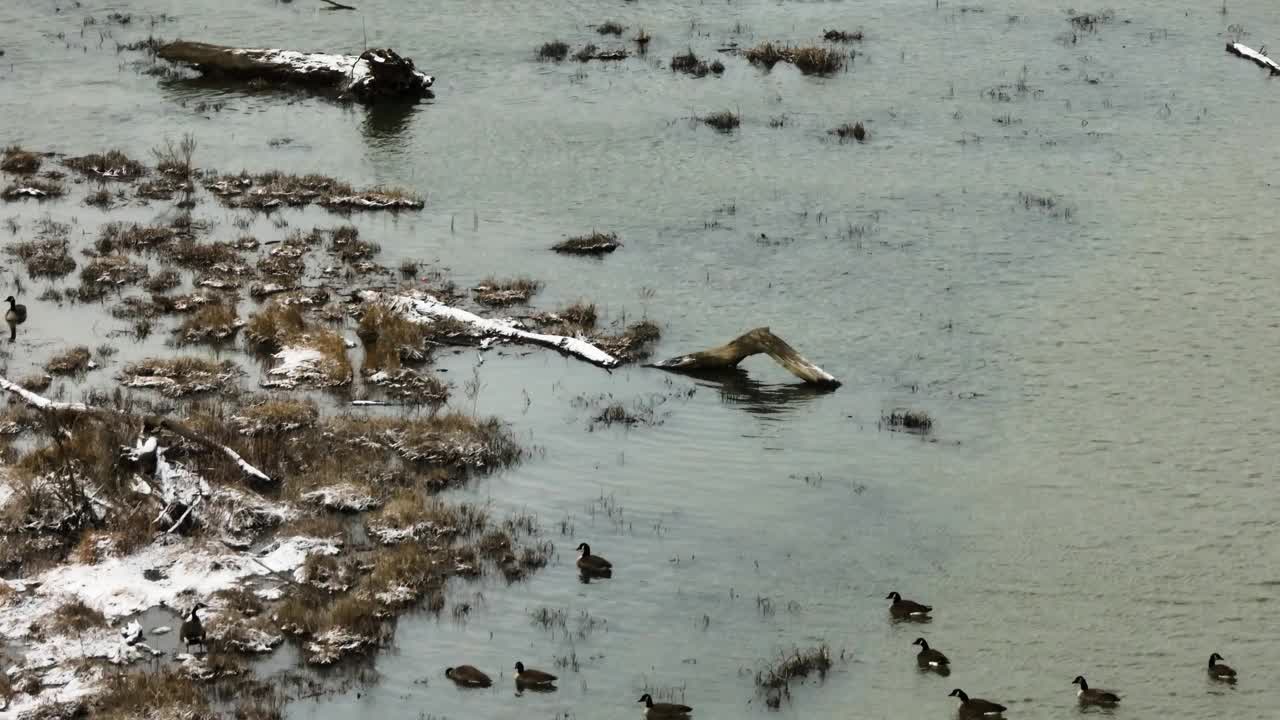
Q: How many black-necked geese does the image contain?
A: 11